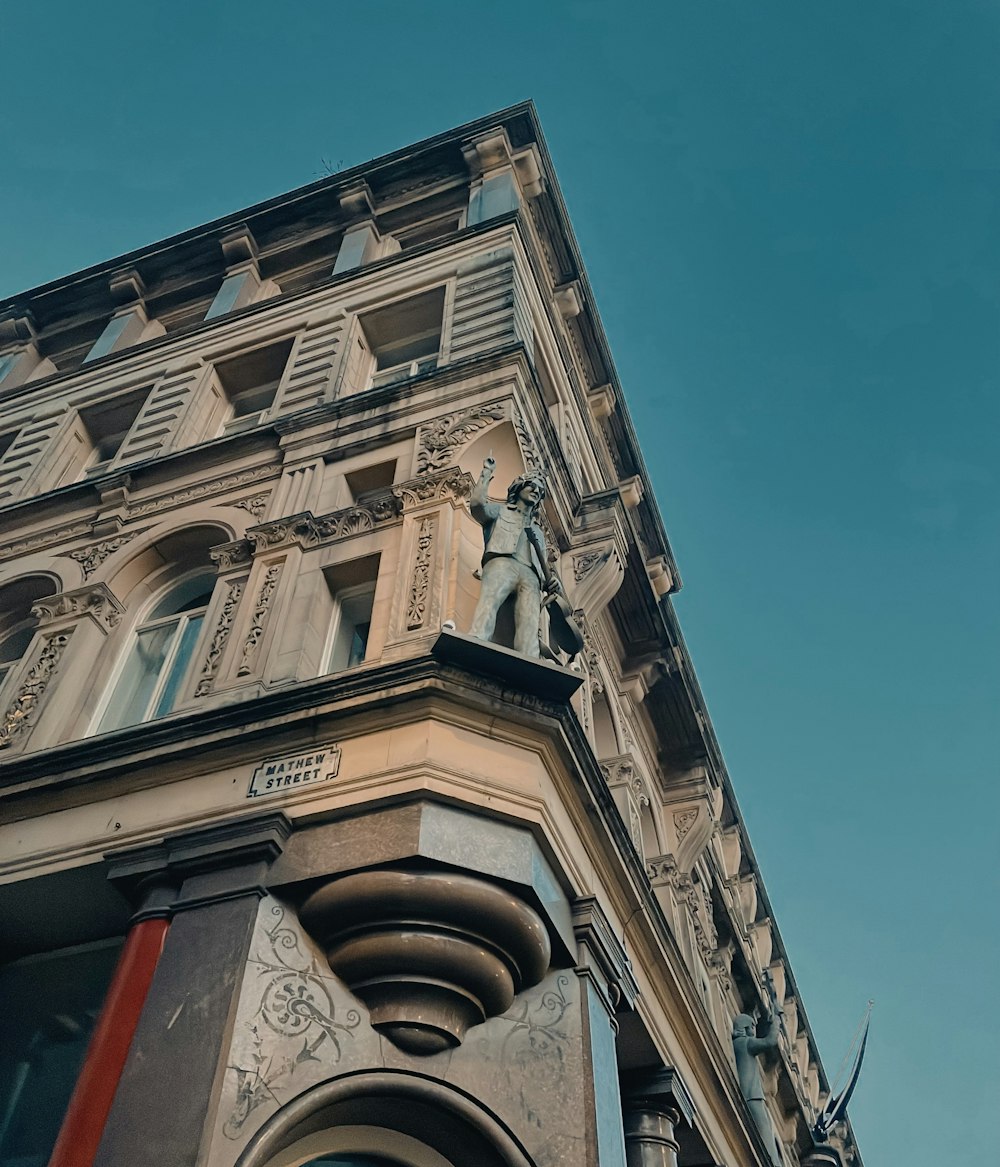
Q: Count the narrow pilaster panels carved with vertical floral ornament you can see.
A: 4